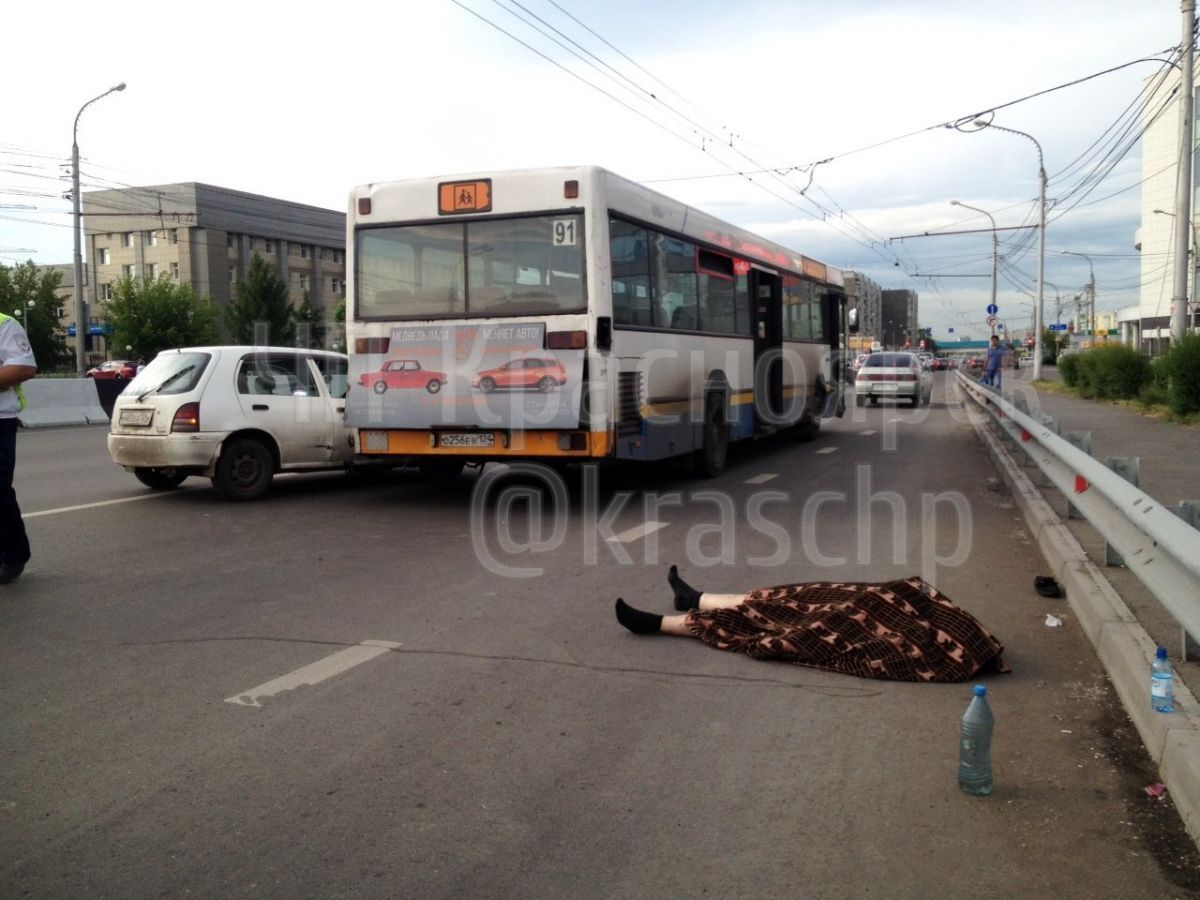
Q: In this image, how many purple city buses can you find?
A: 0